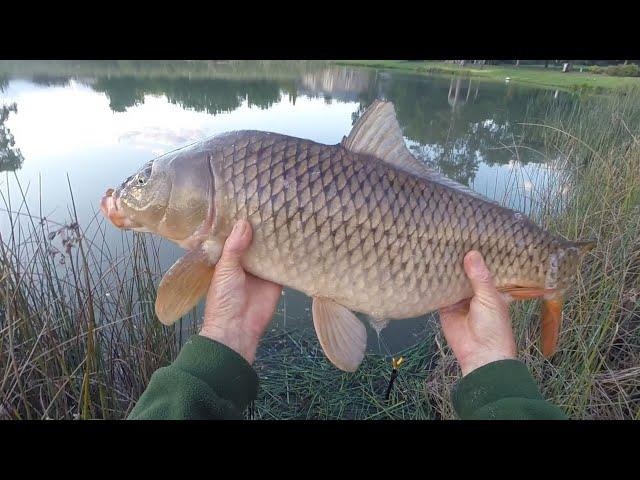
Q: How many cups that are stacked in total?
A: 0